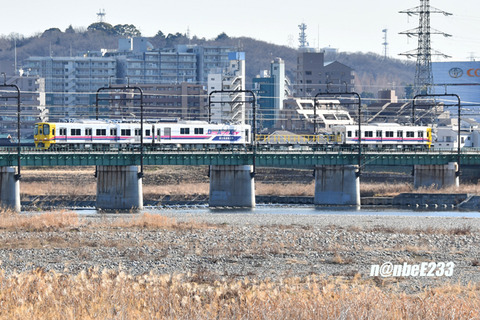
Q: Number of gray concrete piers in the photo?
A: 5